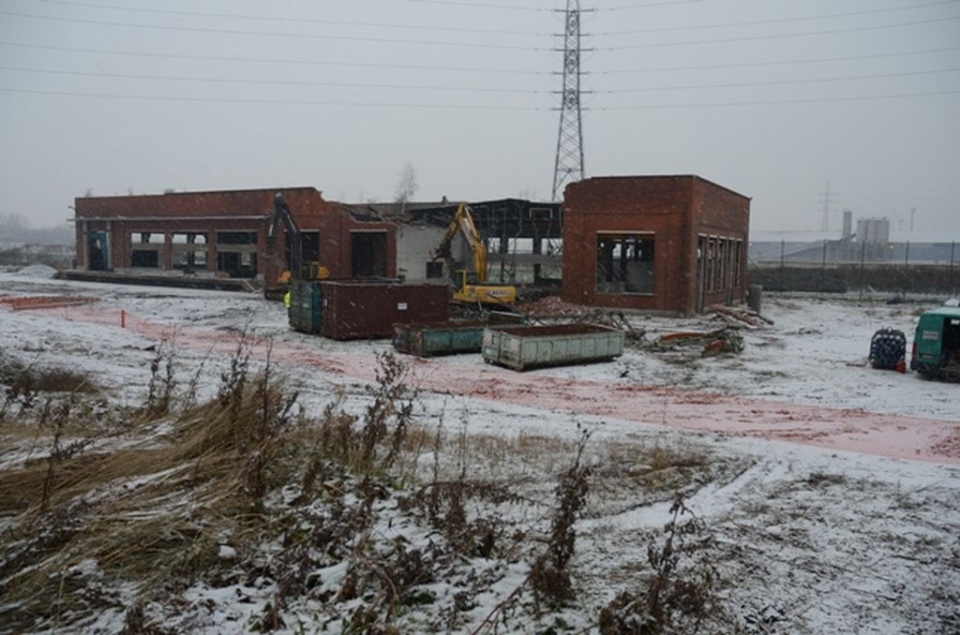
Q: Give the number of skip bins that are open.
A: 2